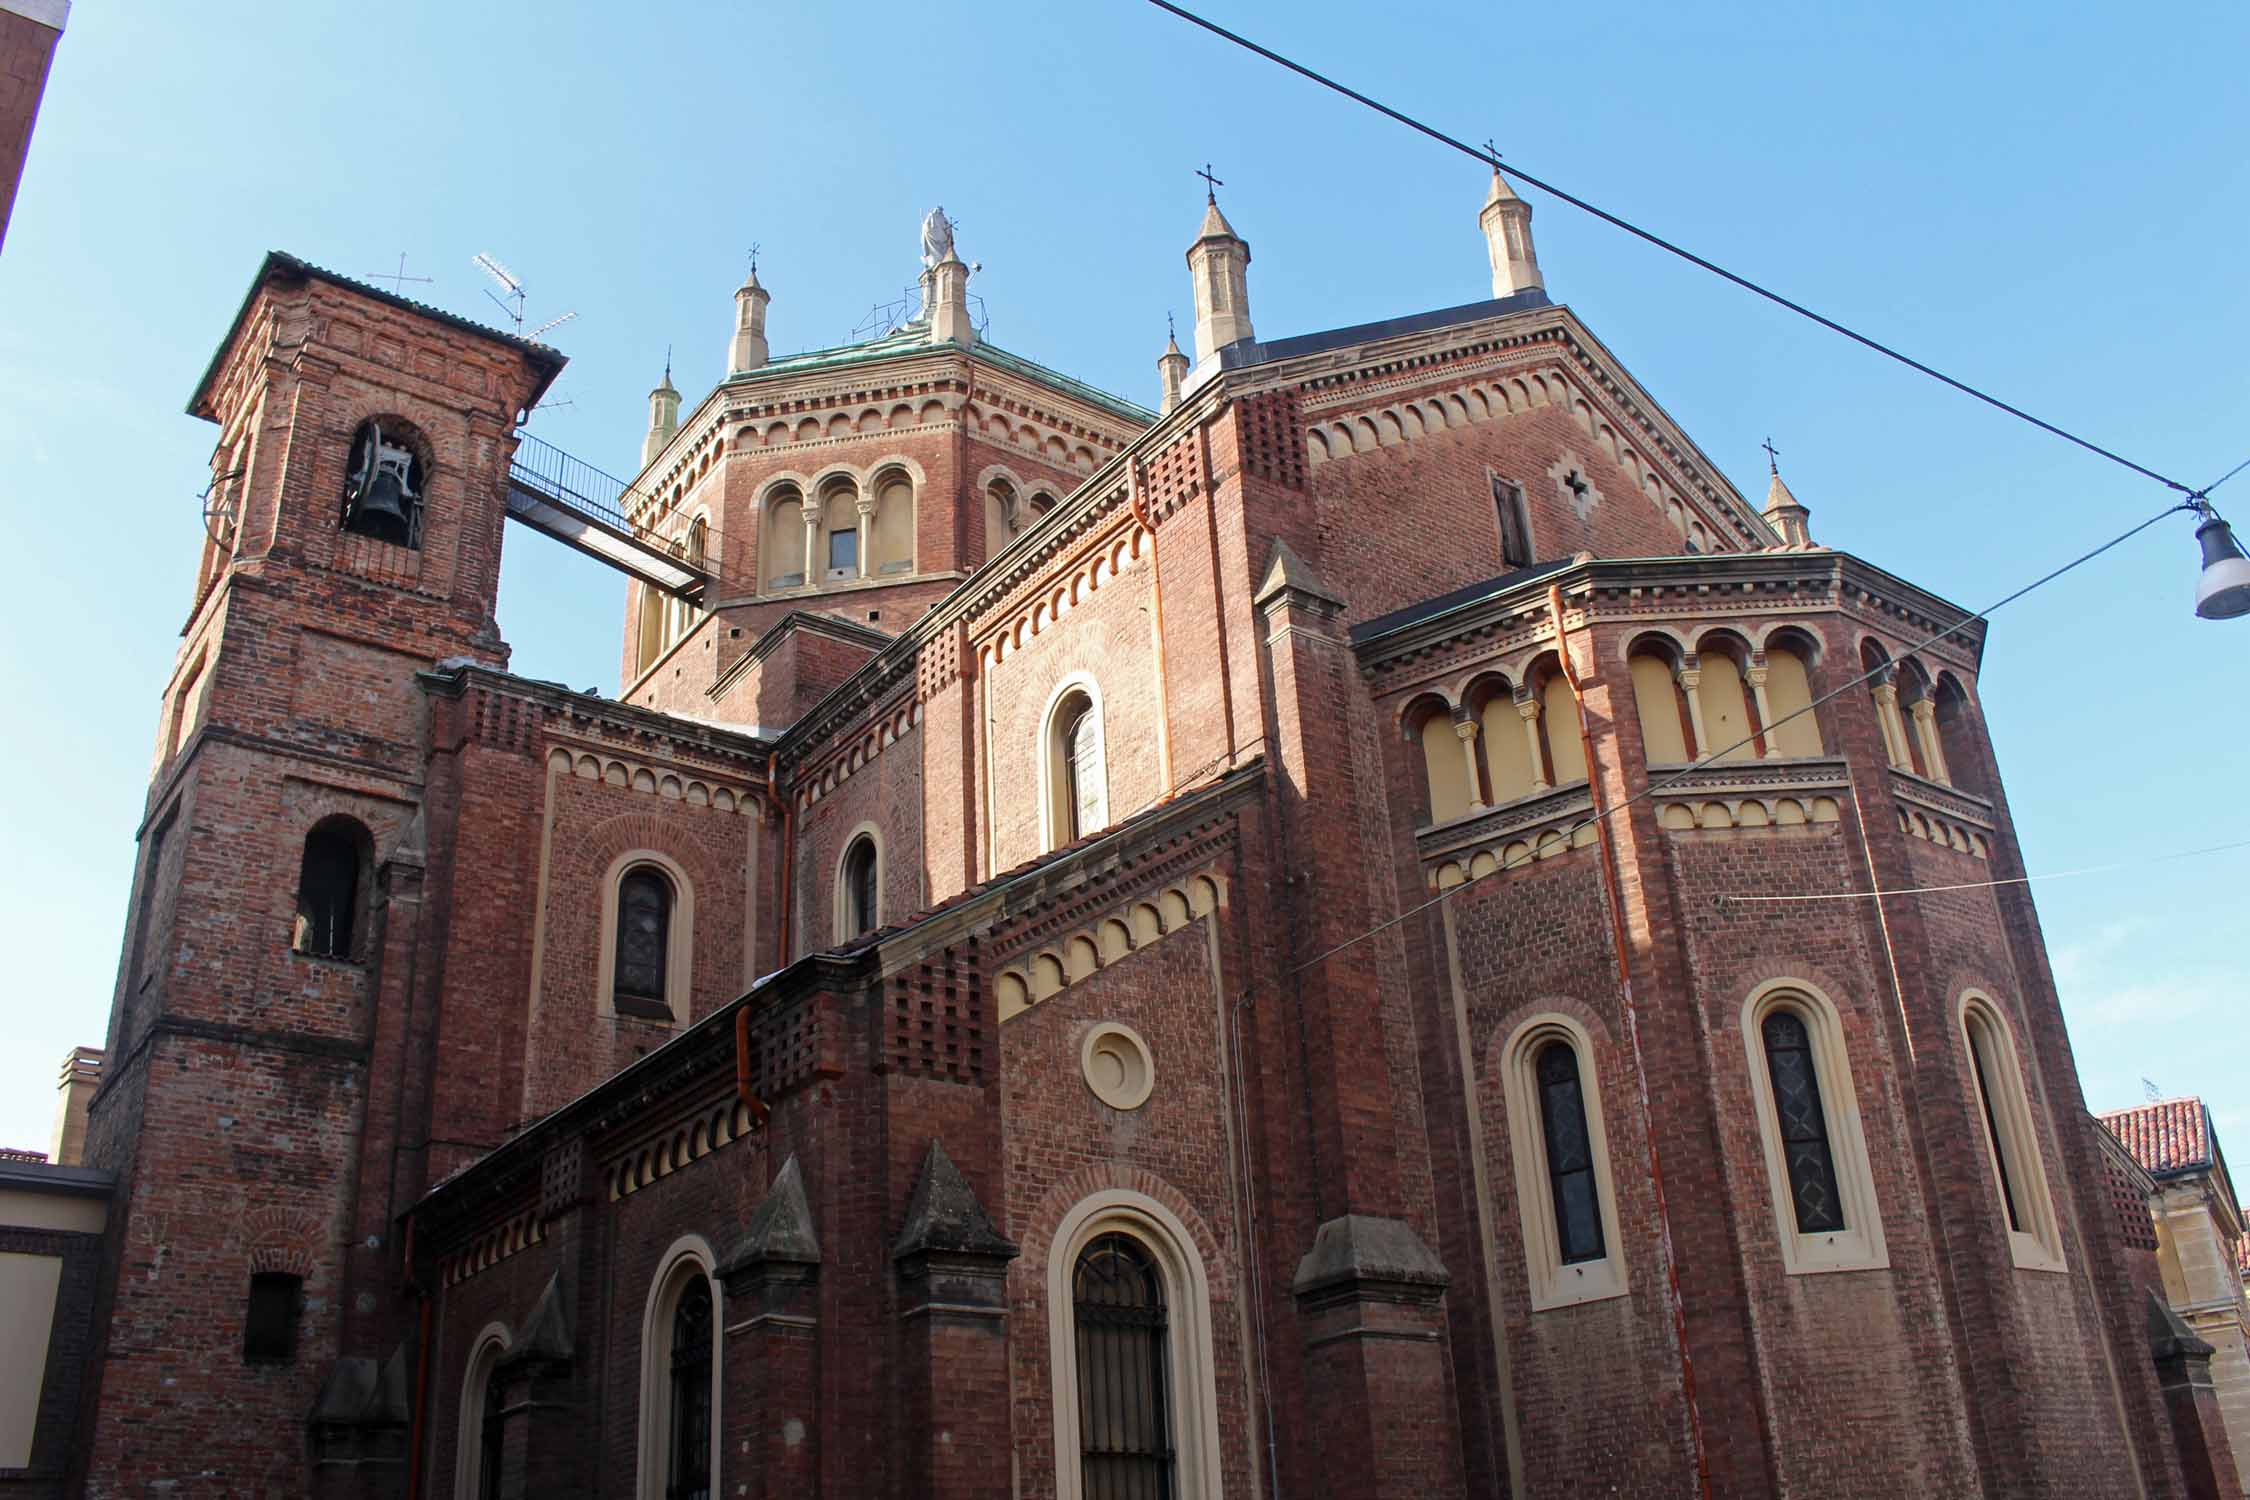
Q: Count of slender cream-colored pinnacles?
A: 7